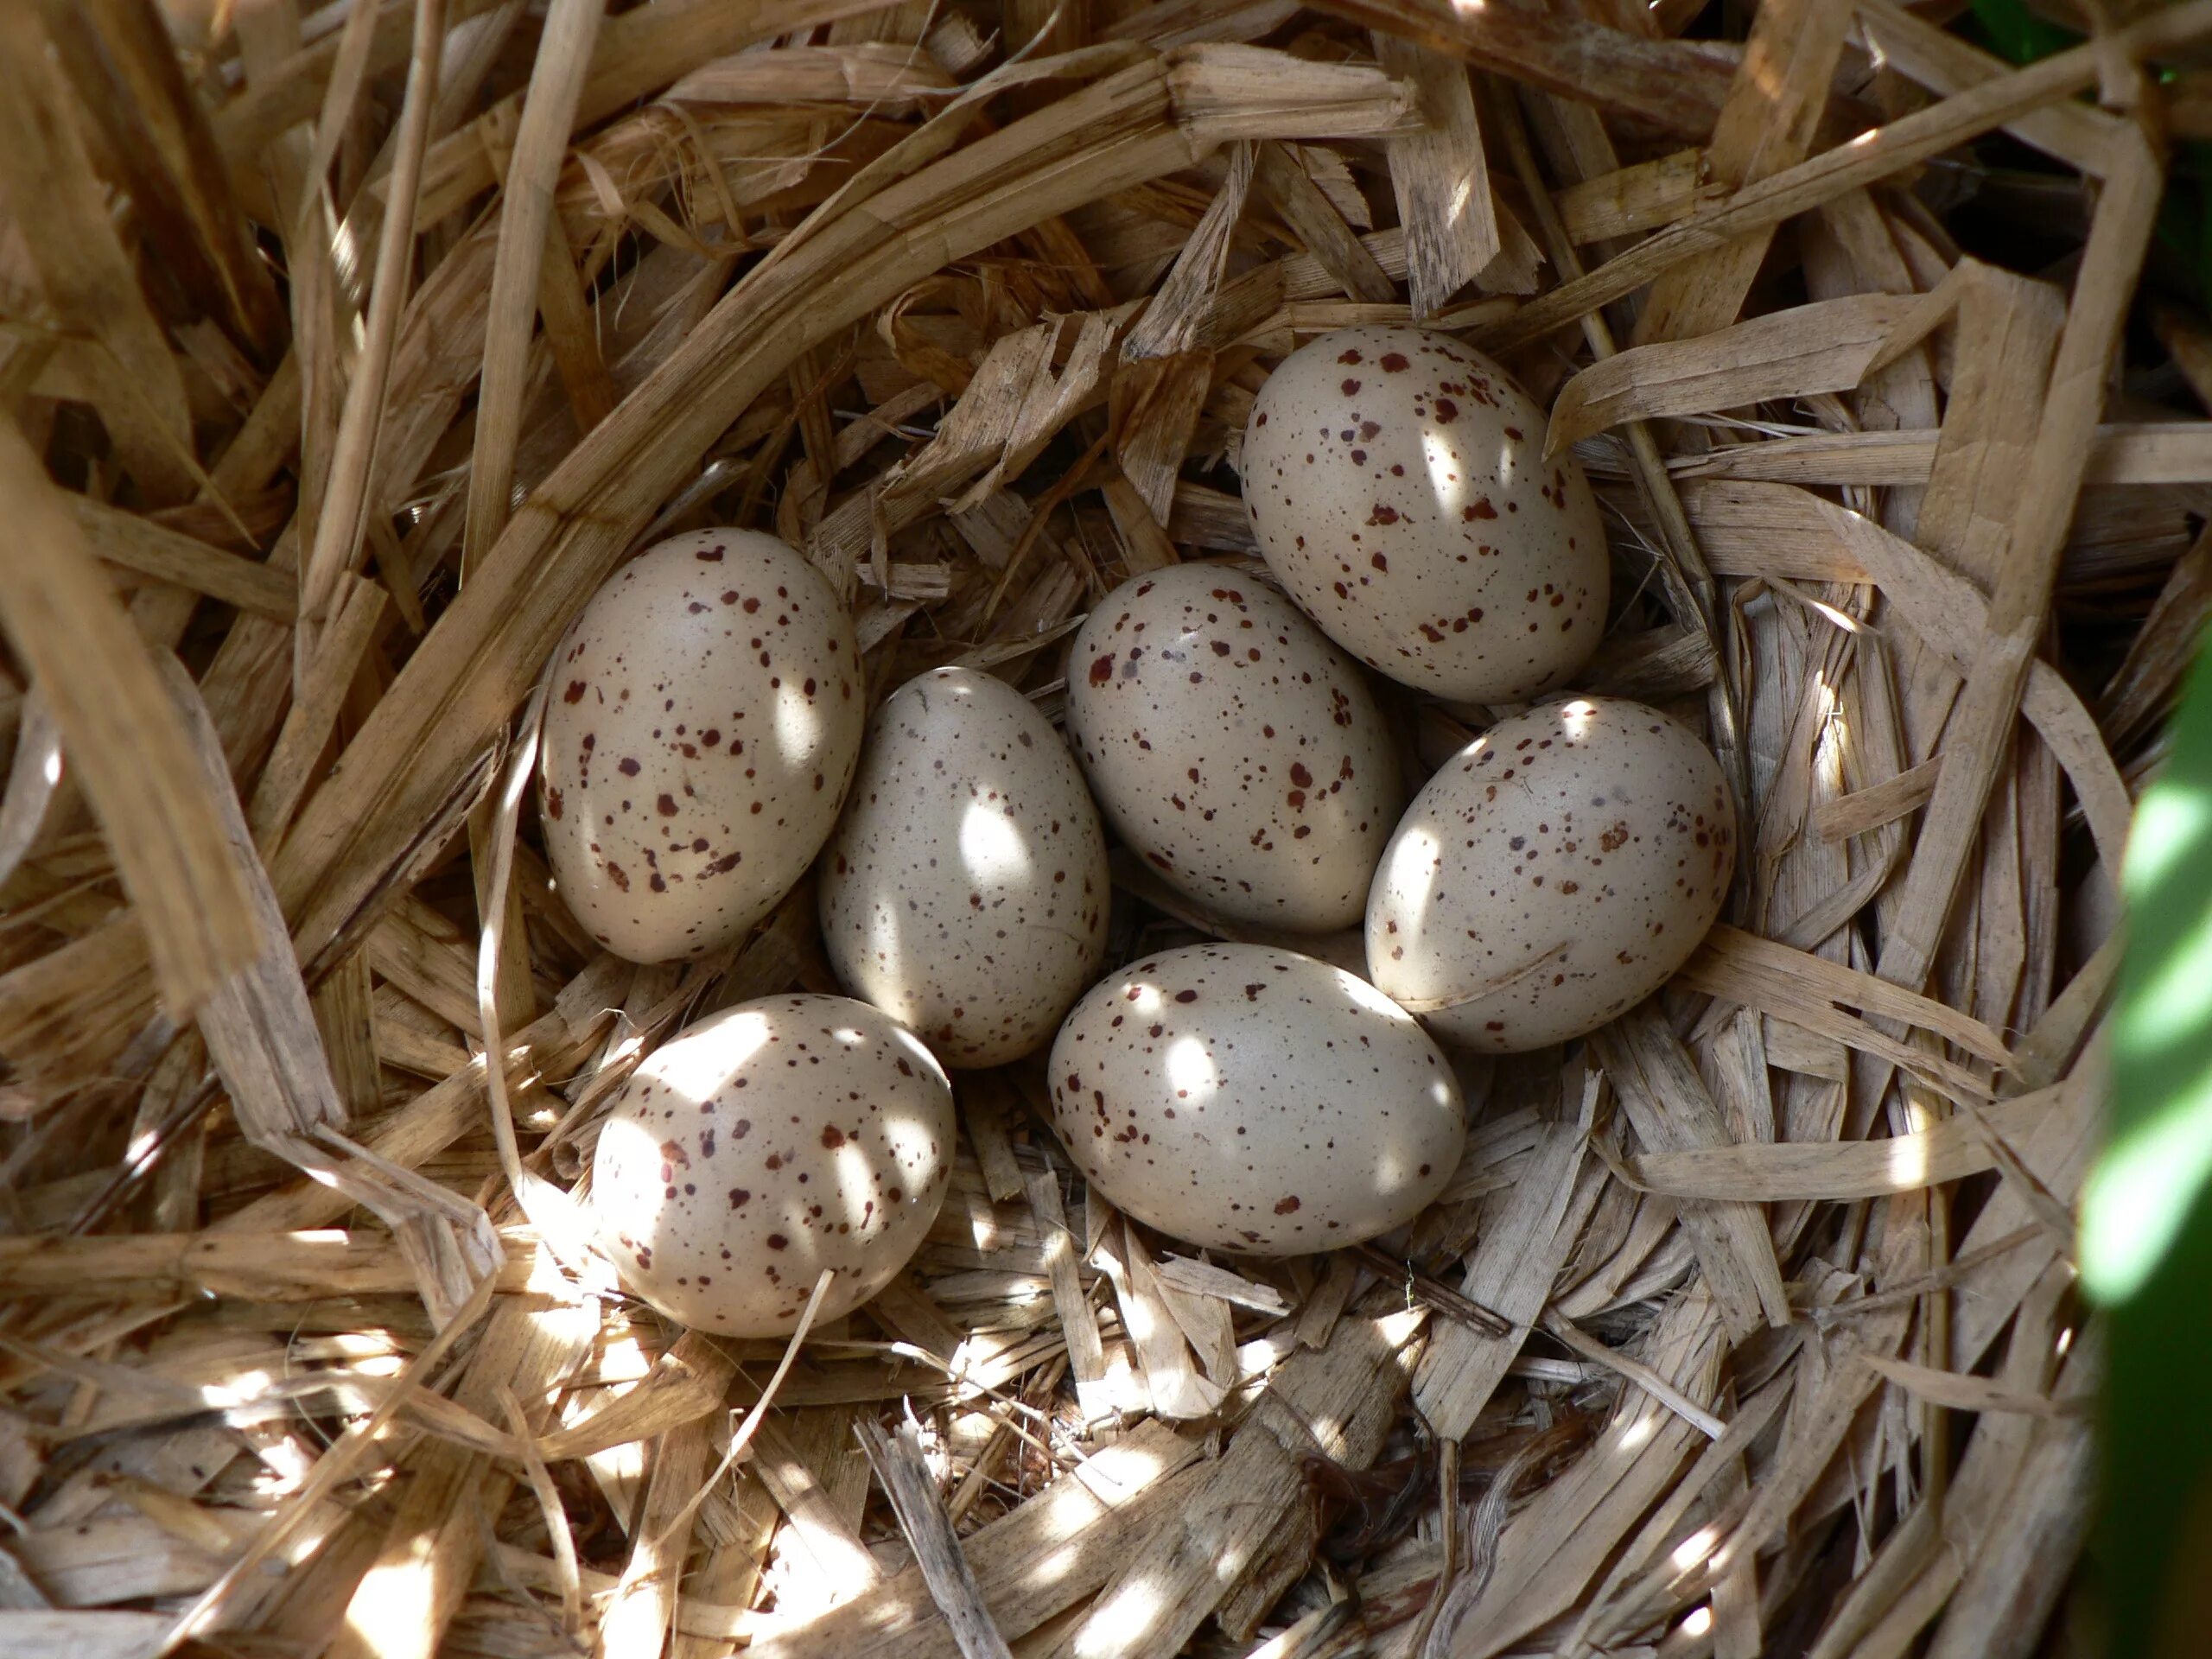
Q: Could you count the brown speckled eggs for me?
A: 7